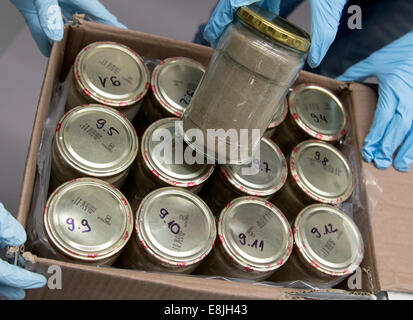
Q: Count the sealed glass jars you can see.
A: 13